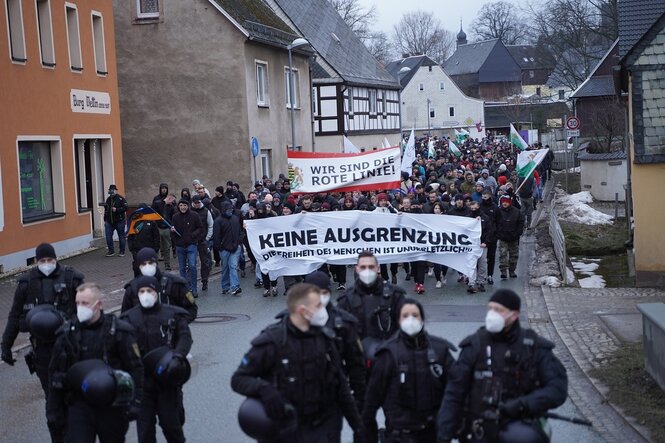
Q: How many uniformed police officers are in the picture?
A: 9